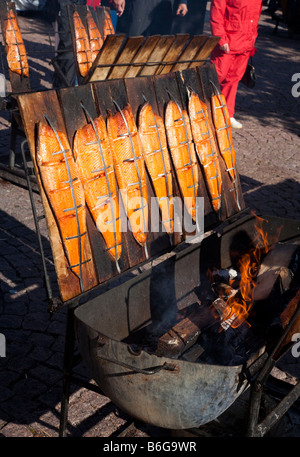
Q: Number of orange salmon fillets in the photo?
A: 11